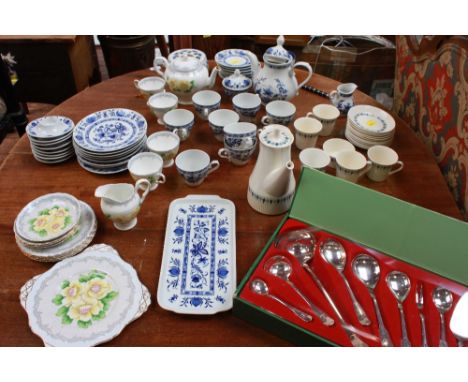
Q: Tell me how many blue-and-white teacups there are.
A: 8